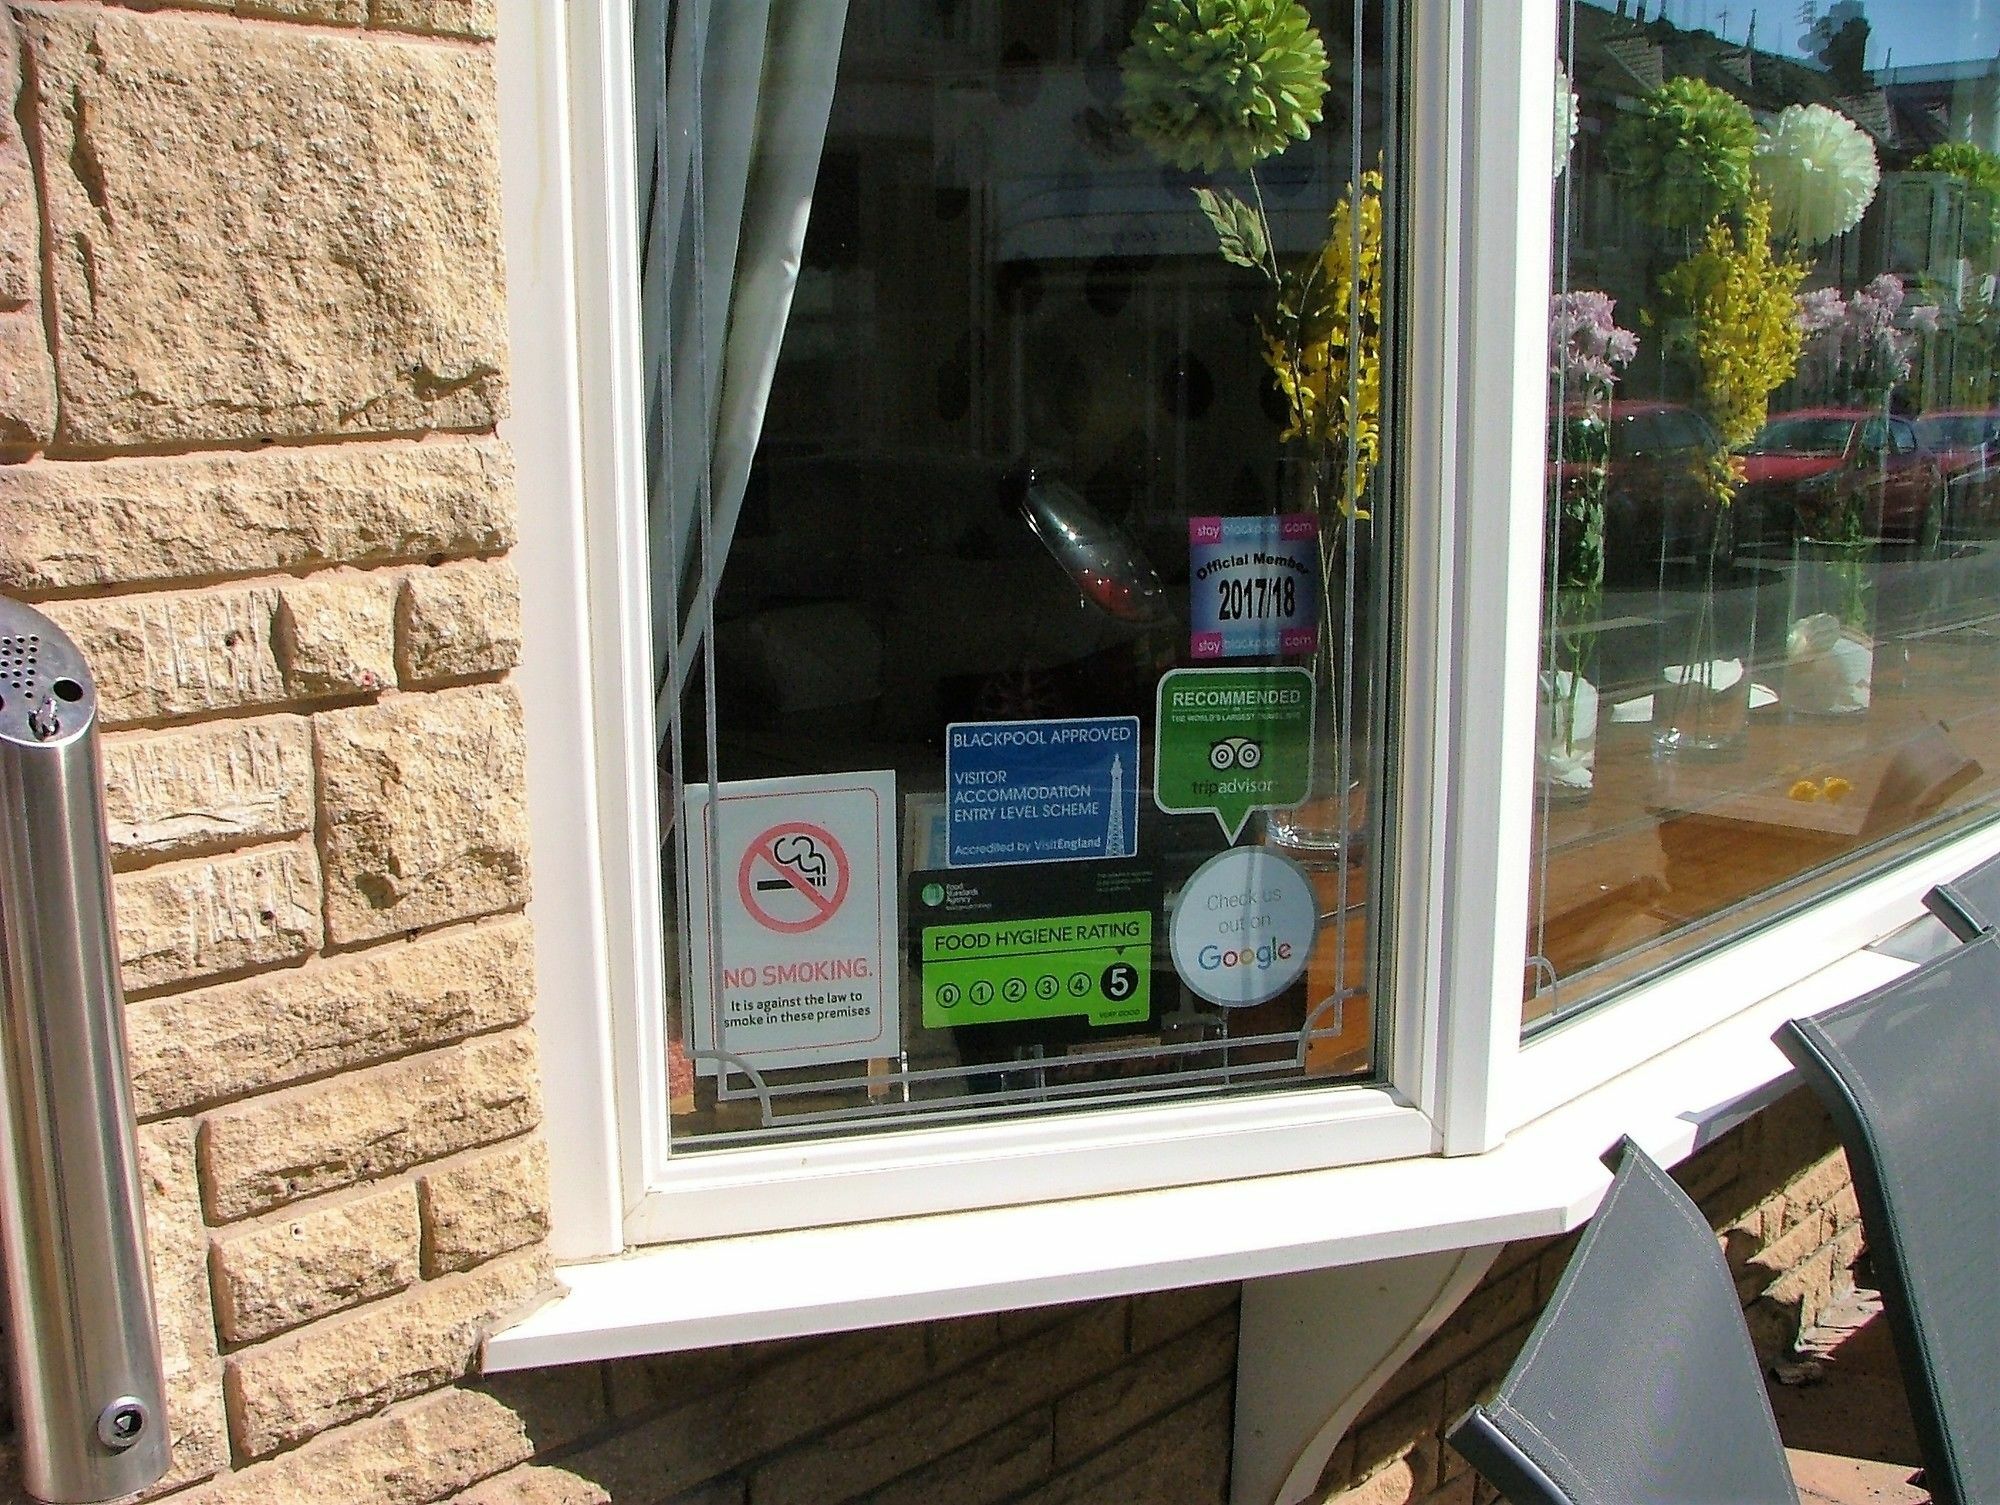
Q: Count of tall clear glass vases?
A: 4